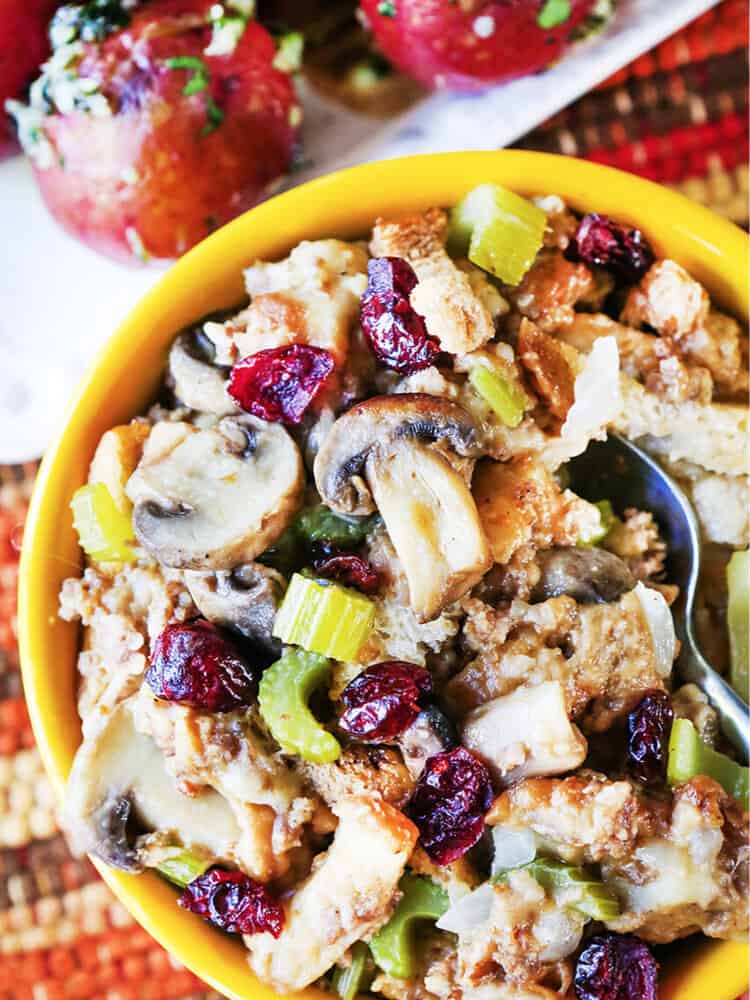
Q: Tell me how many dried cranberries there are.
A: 10